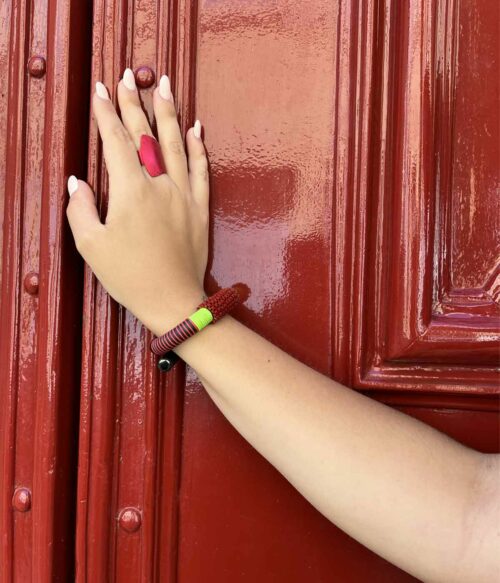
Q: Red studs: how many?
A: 5